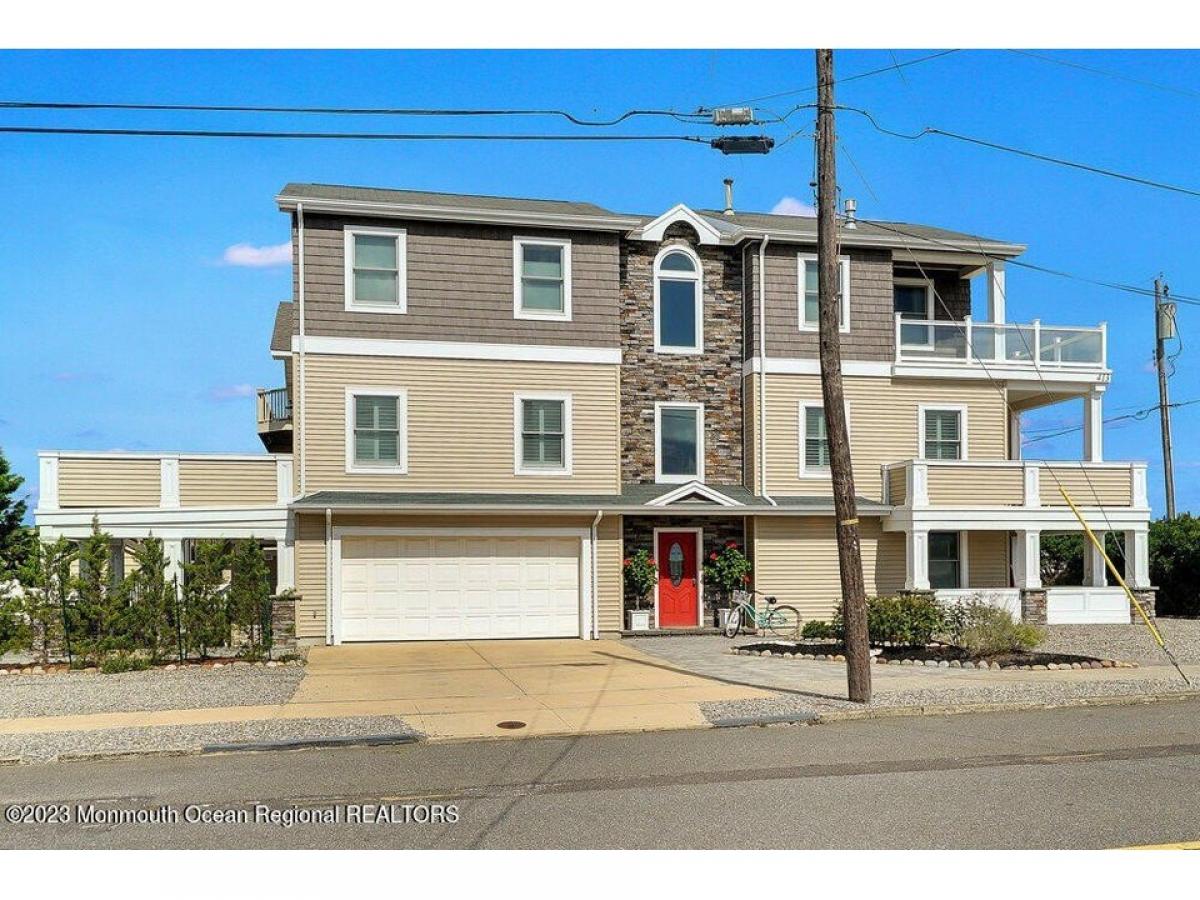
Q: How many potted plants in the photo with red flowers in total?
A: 2